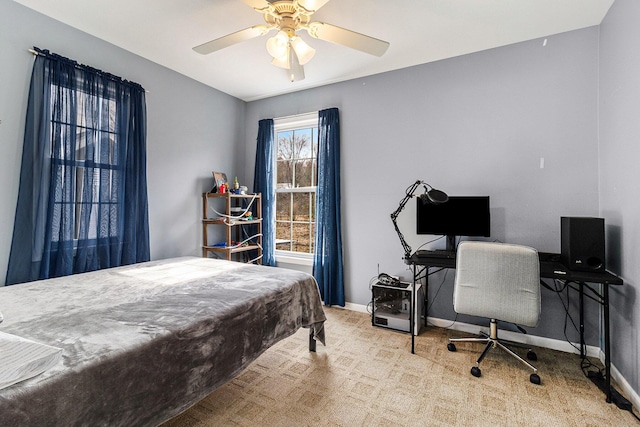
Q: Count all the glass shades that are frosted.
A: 3